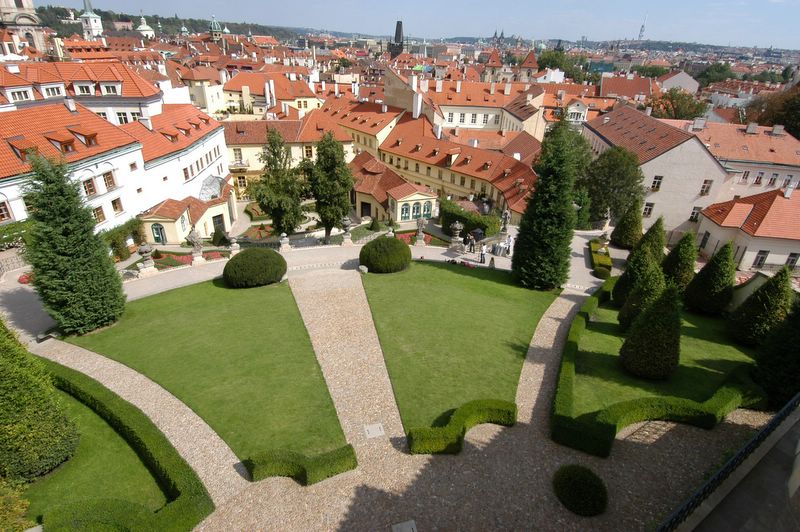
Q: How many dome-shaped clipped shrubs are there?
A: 3